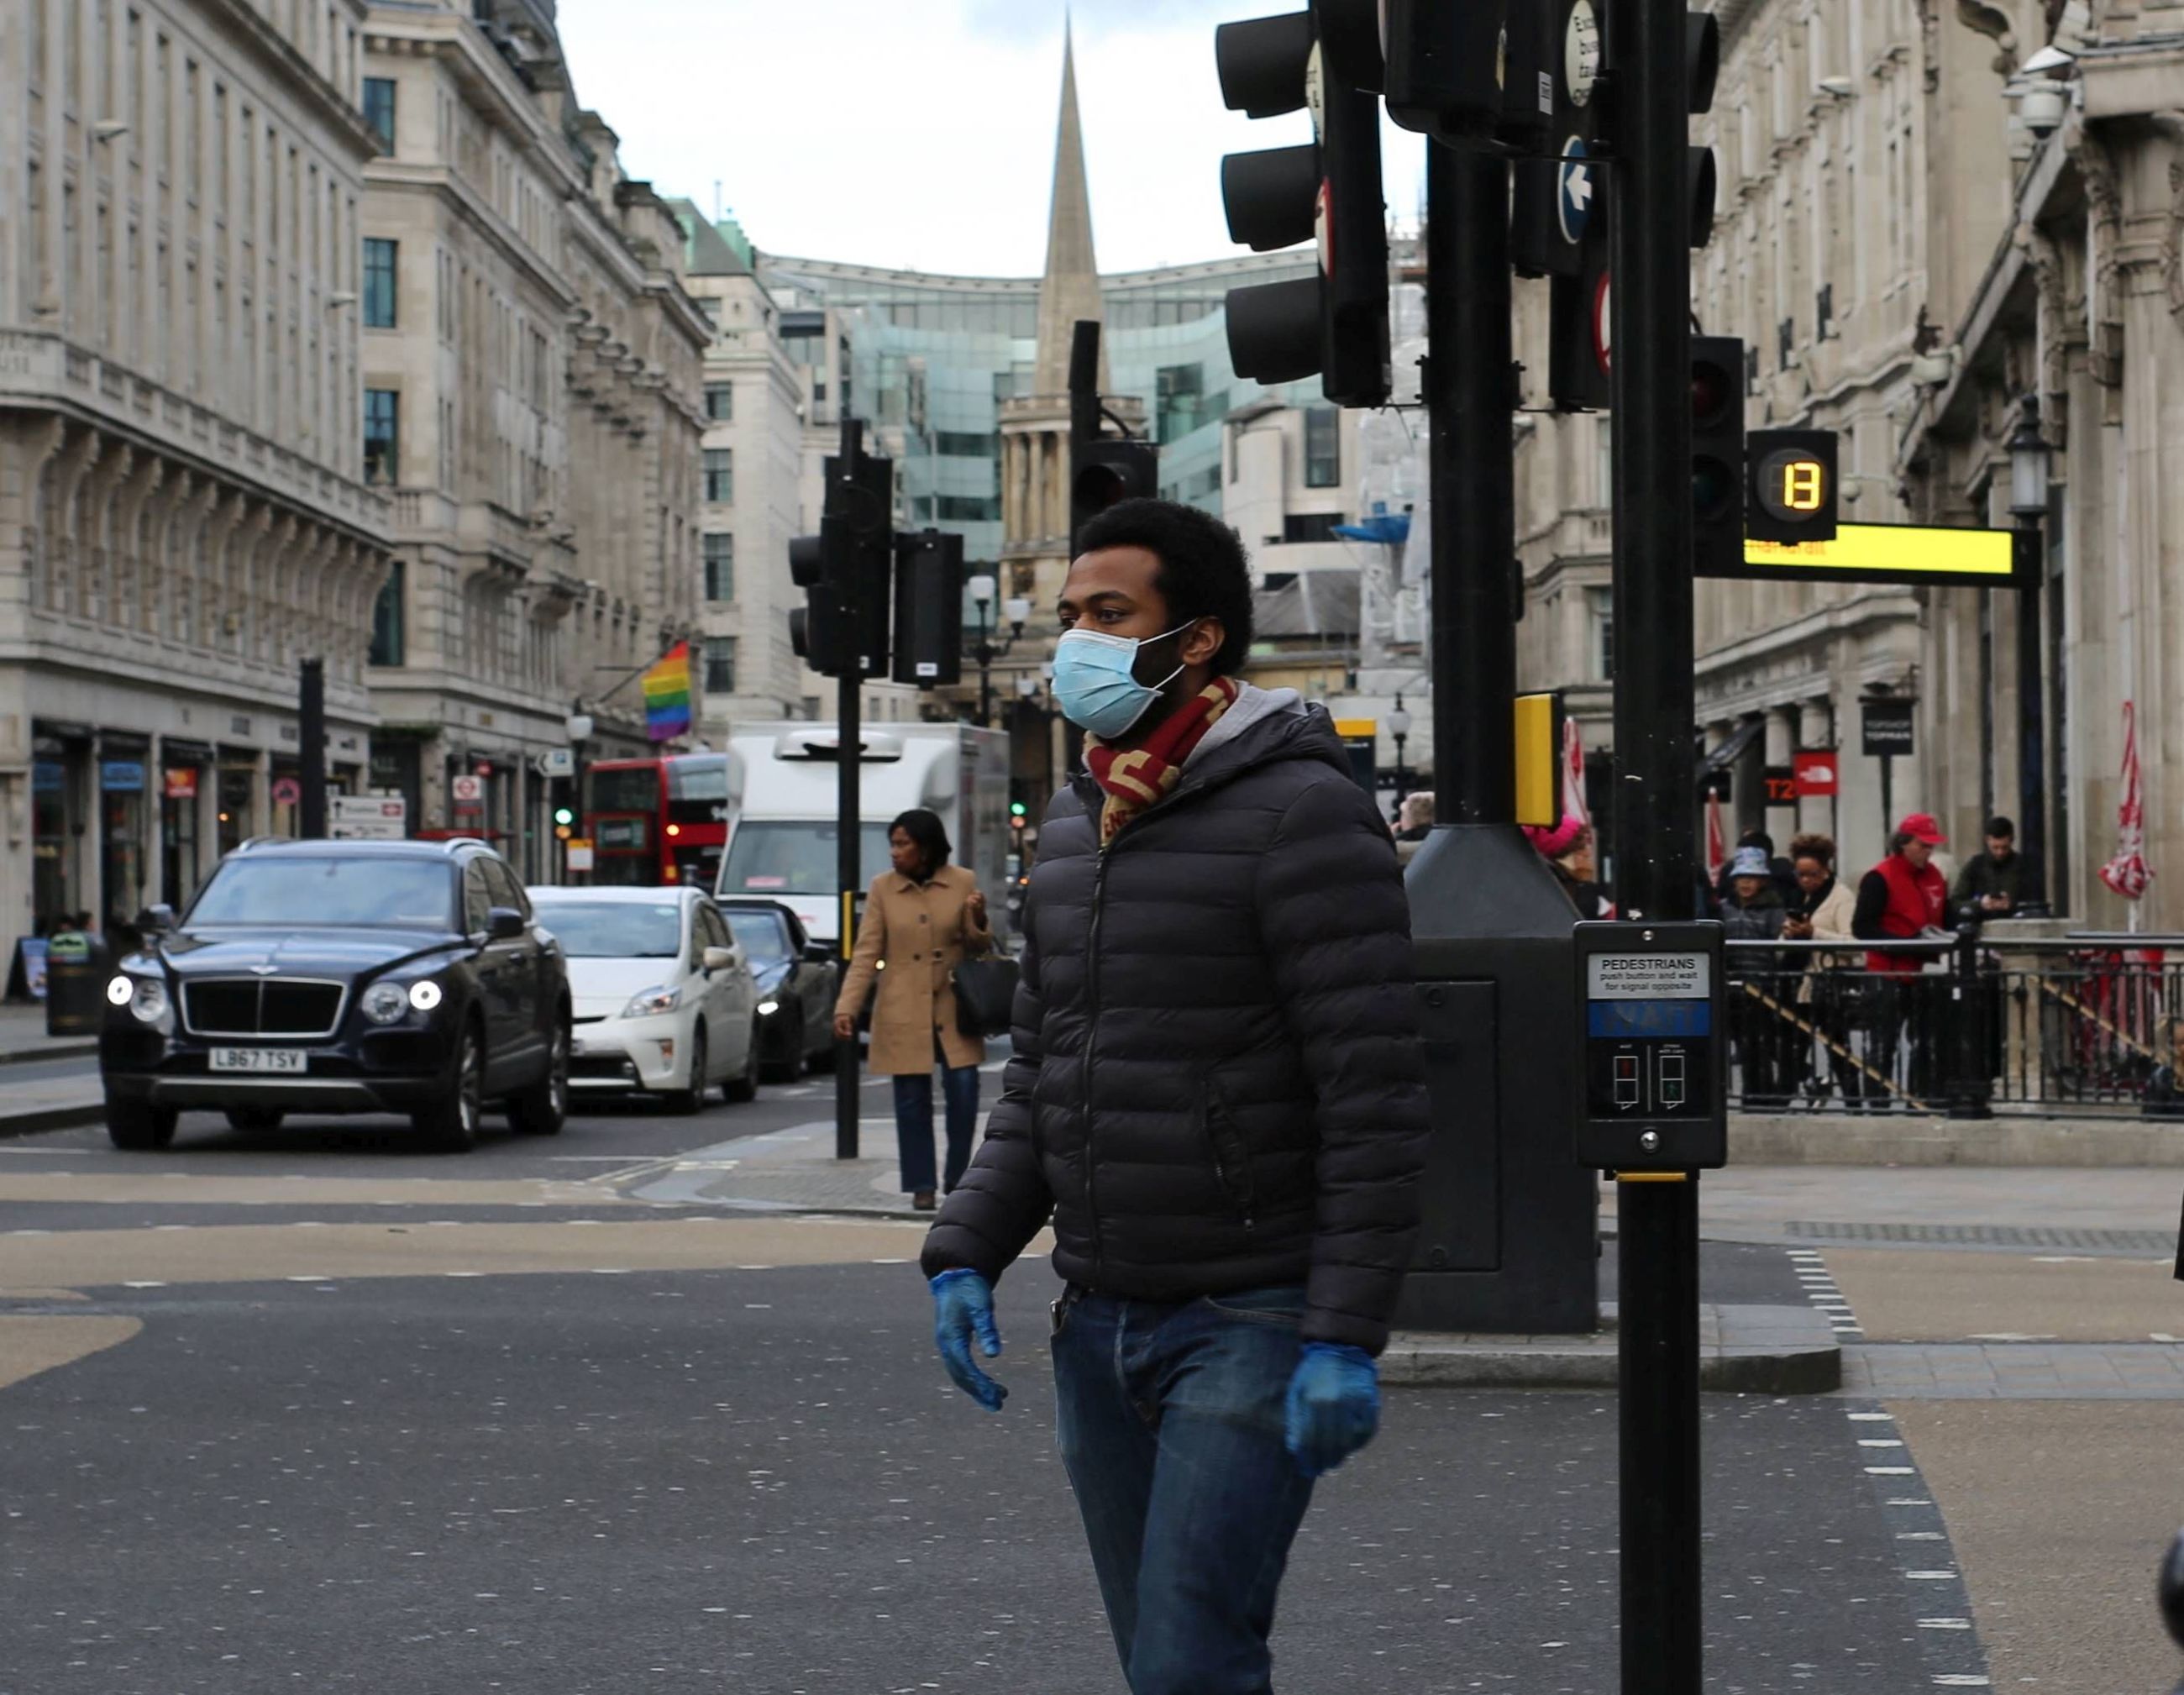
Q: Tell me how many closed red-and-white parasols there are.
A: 3